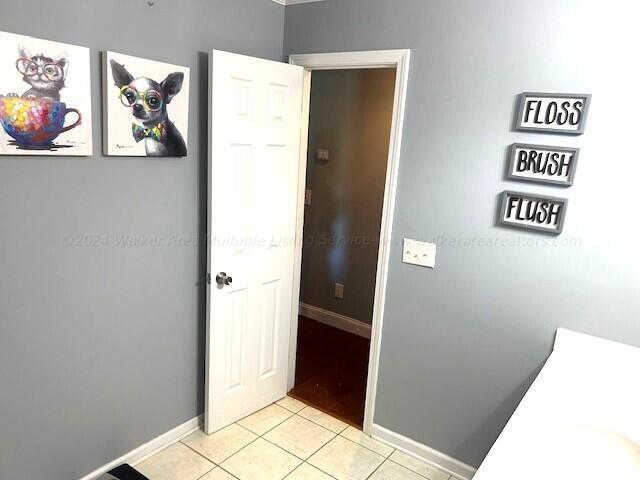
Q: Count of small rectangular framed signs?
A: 3